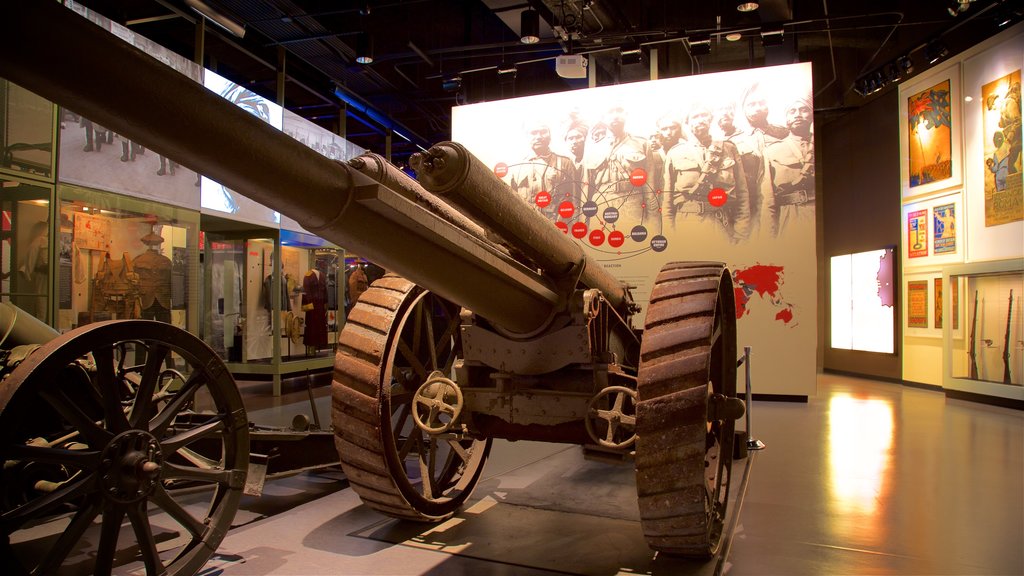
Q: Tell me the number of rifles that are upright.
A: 2